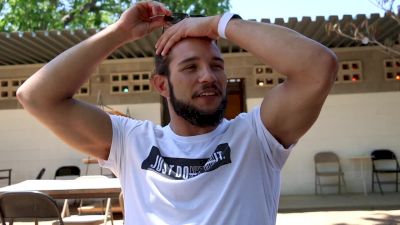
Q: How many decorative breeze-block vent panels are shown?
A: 6